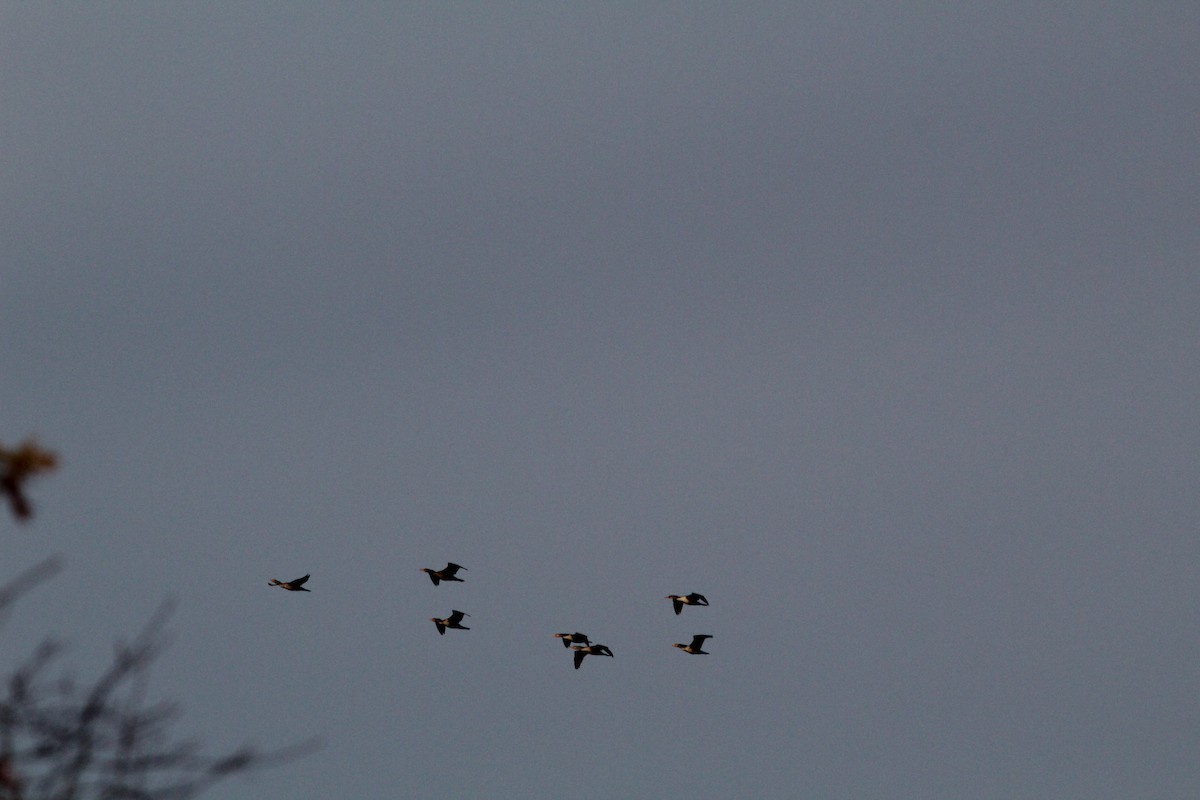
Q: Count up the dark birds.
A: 7